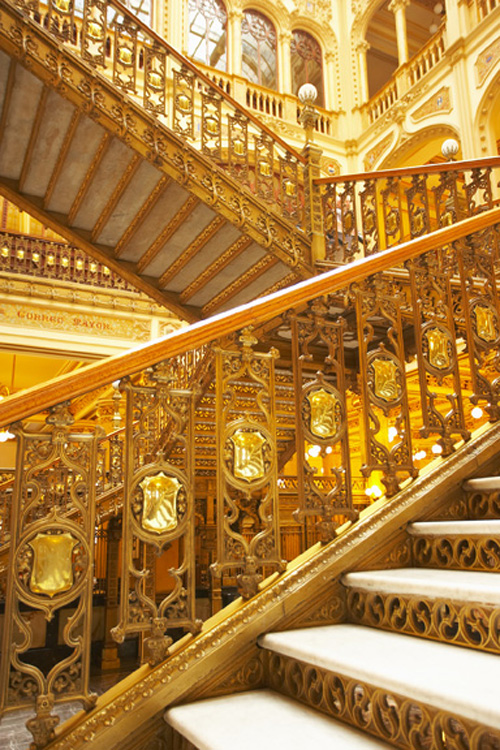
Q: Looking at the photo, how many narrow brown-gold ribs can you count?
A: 11